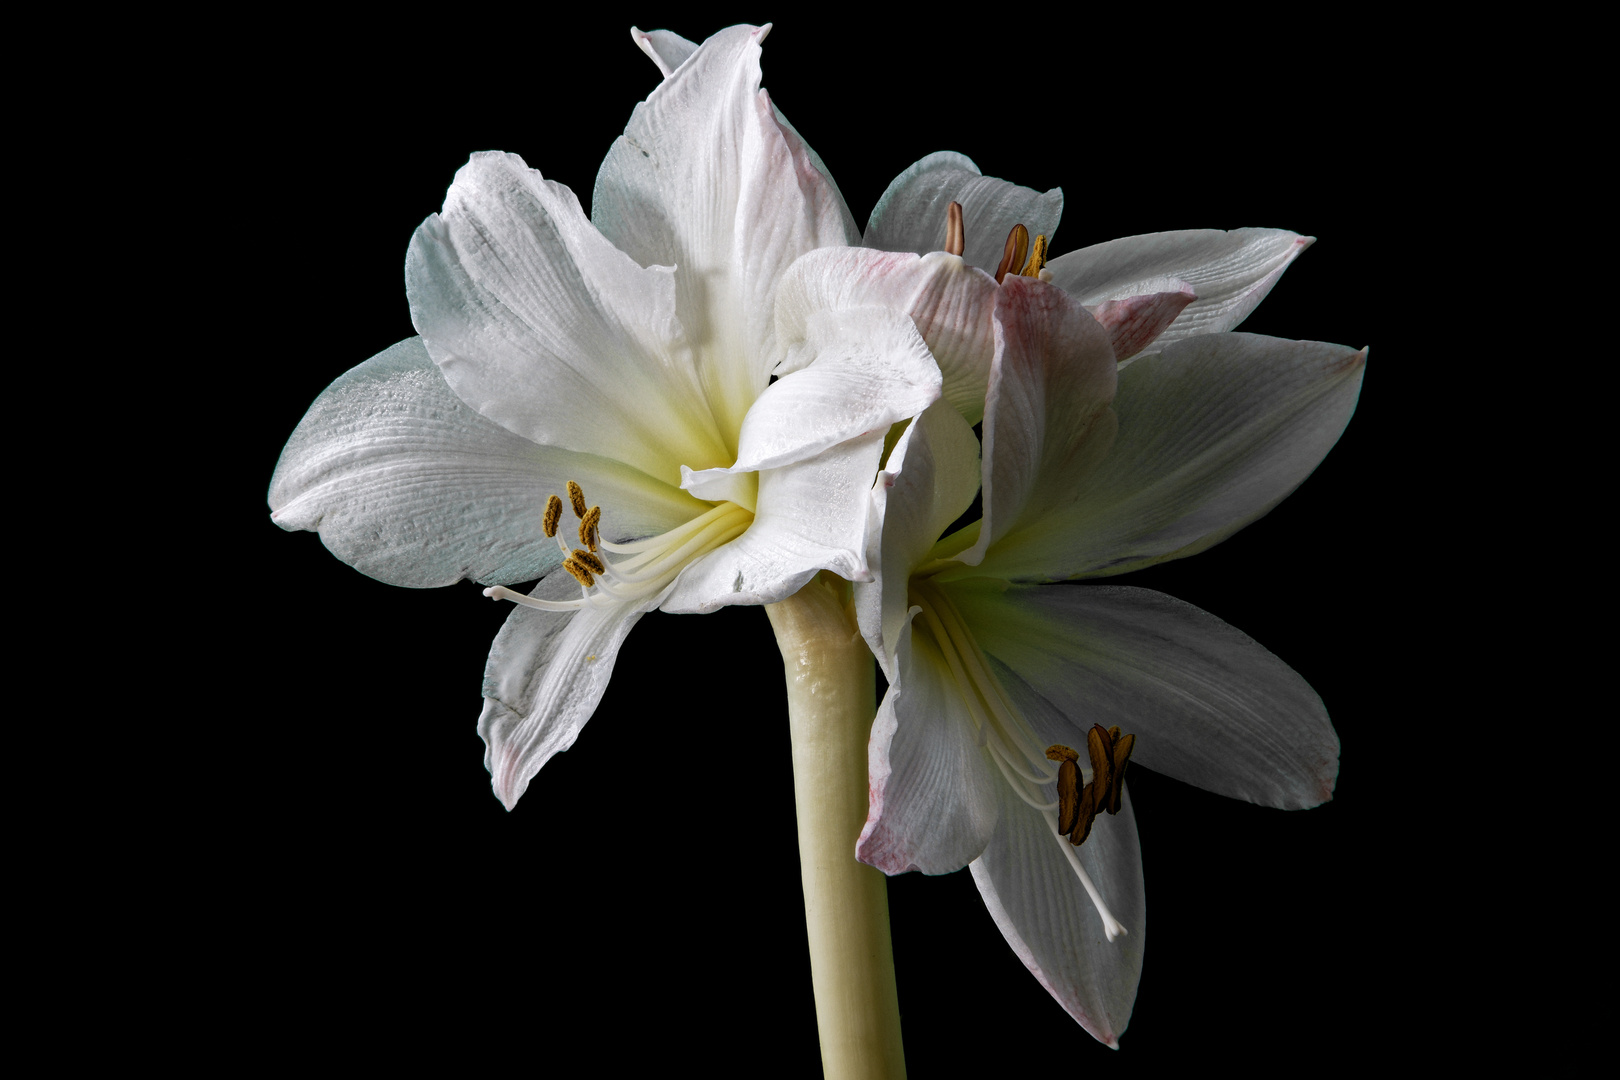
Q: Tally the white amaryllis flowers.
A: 3